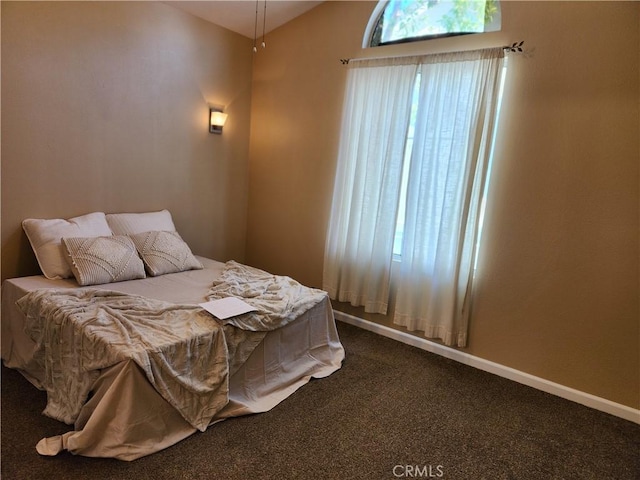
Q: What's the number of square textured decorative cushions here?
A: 2